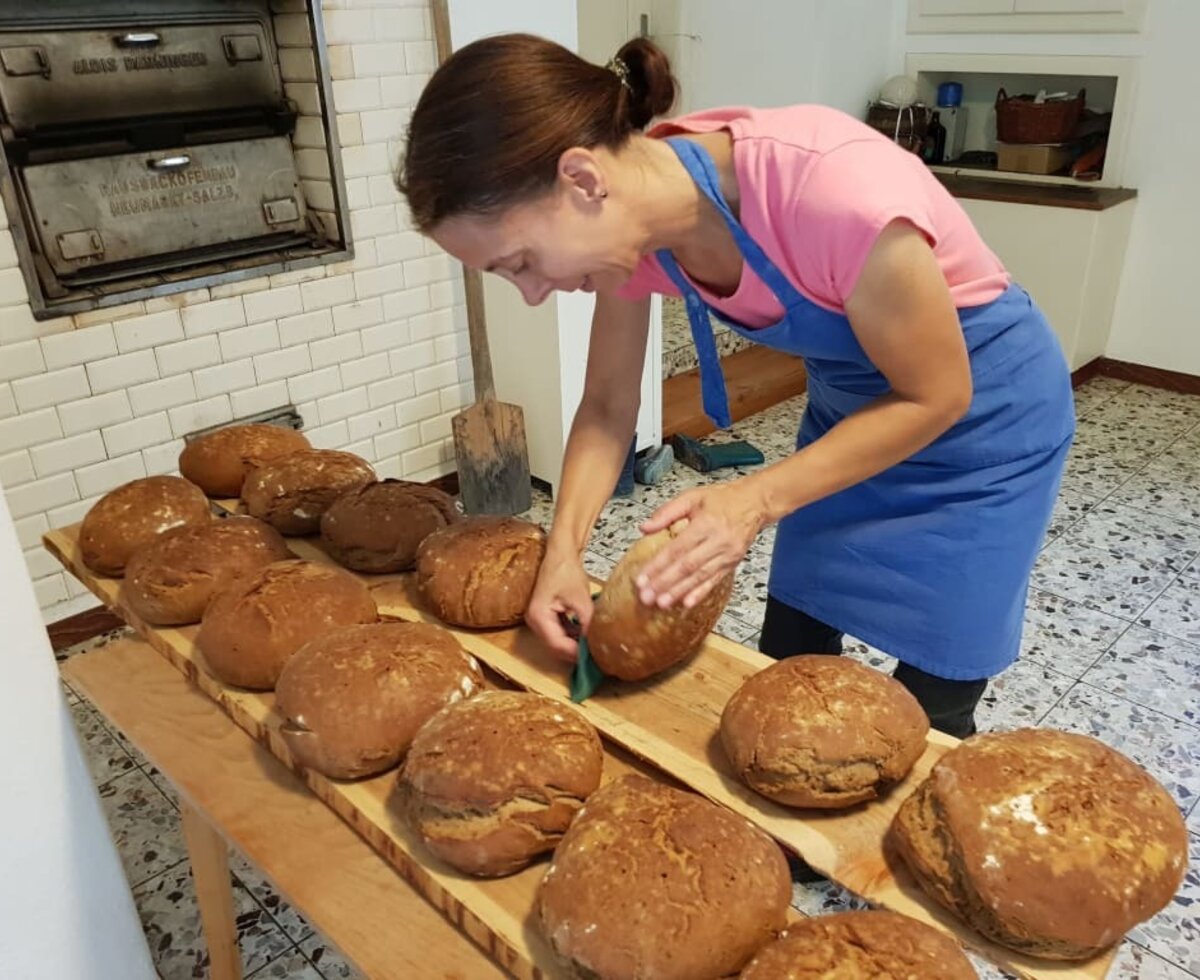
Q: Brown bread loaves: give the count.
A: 14